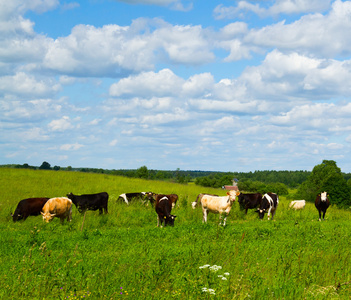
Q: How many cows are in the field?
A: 12